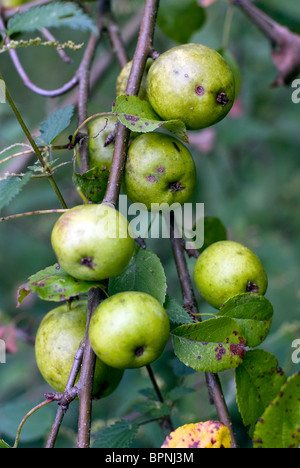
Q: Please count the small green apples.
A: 8